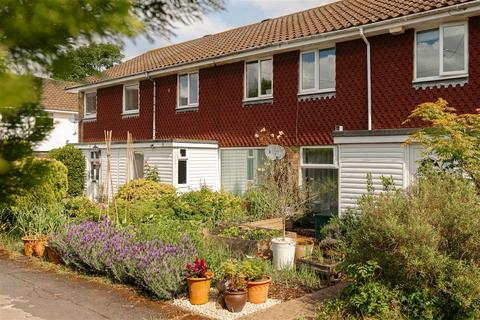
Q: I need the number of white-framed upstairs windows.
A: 6